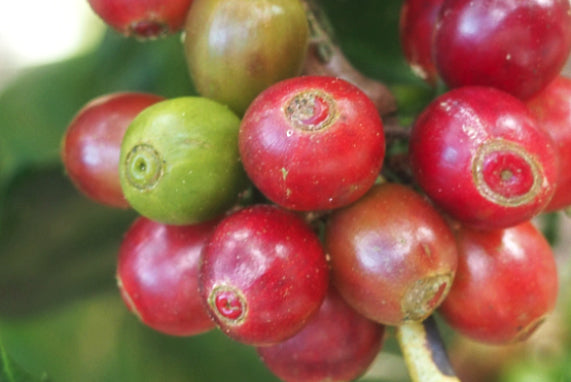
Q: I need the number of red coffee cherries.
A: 12